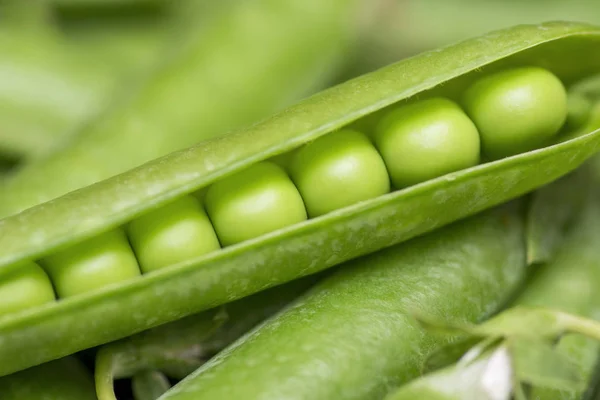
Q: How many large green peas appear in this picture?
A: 7